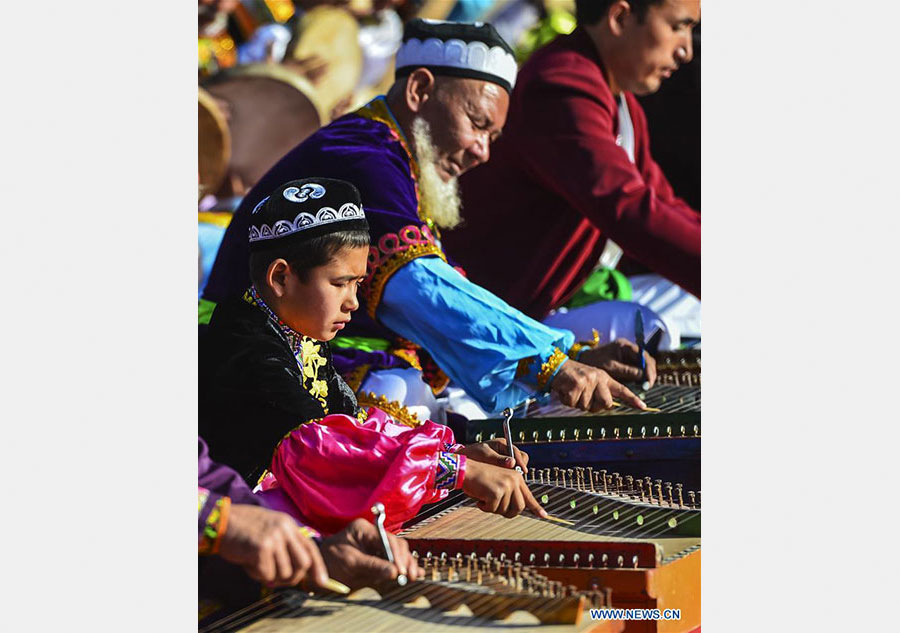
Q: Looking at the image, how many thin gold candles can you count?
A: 0